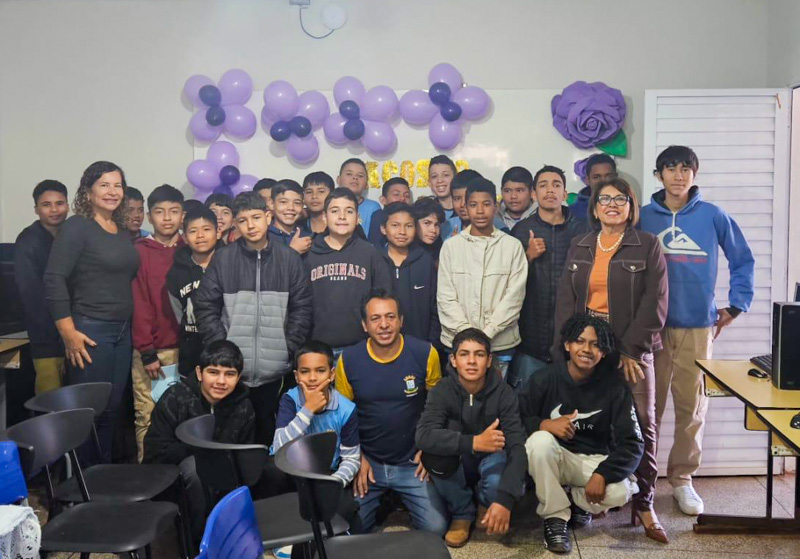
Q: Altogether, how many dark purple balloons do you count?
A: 10